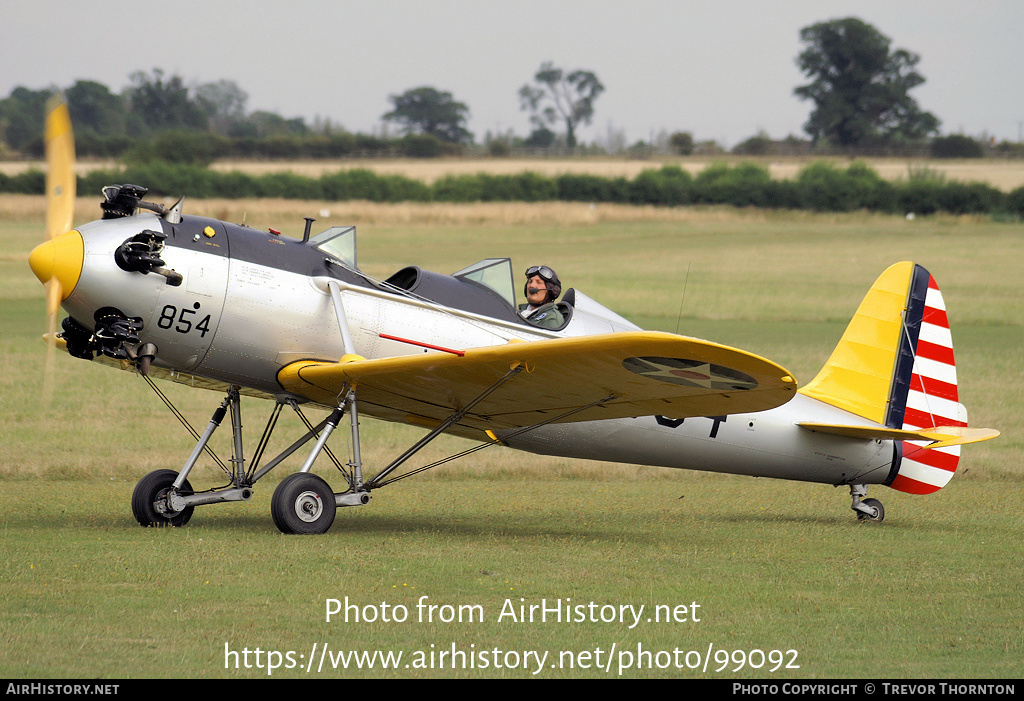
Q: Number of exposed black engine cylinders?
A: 4